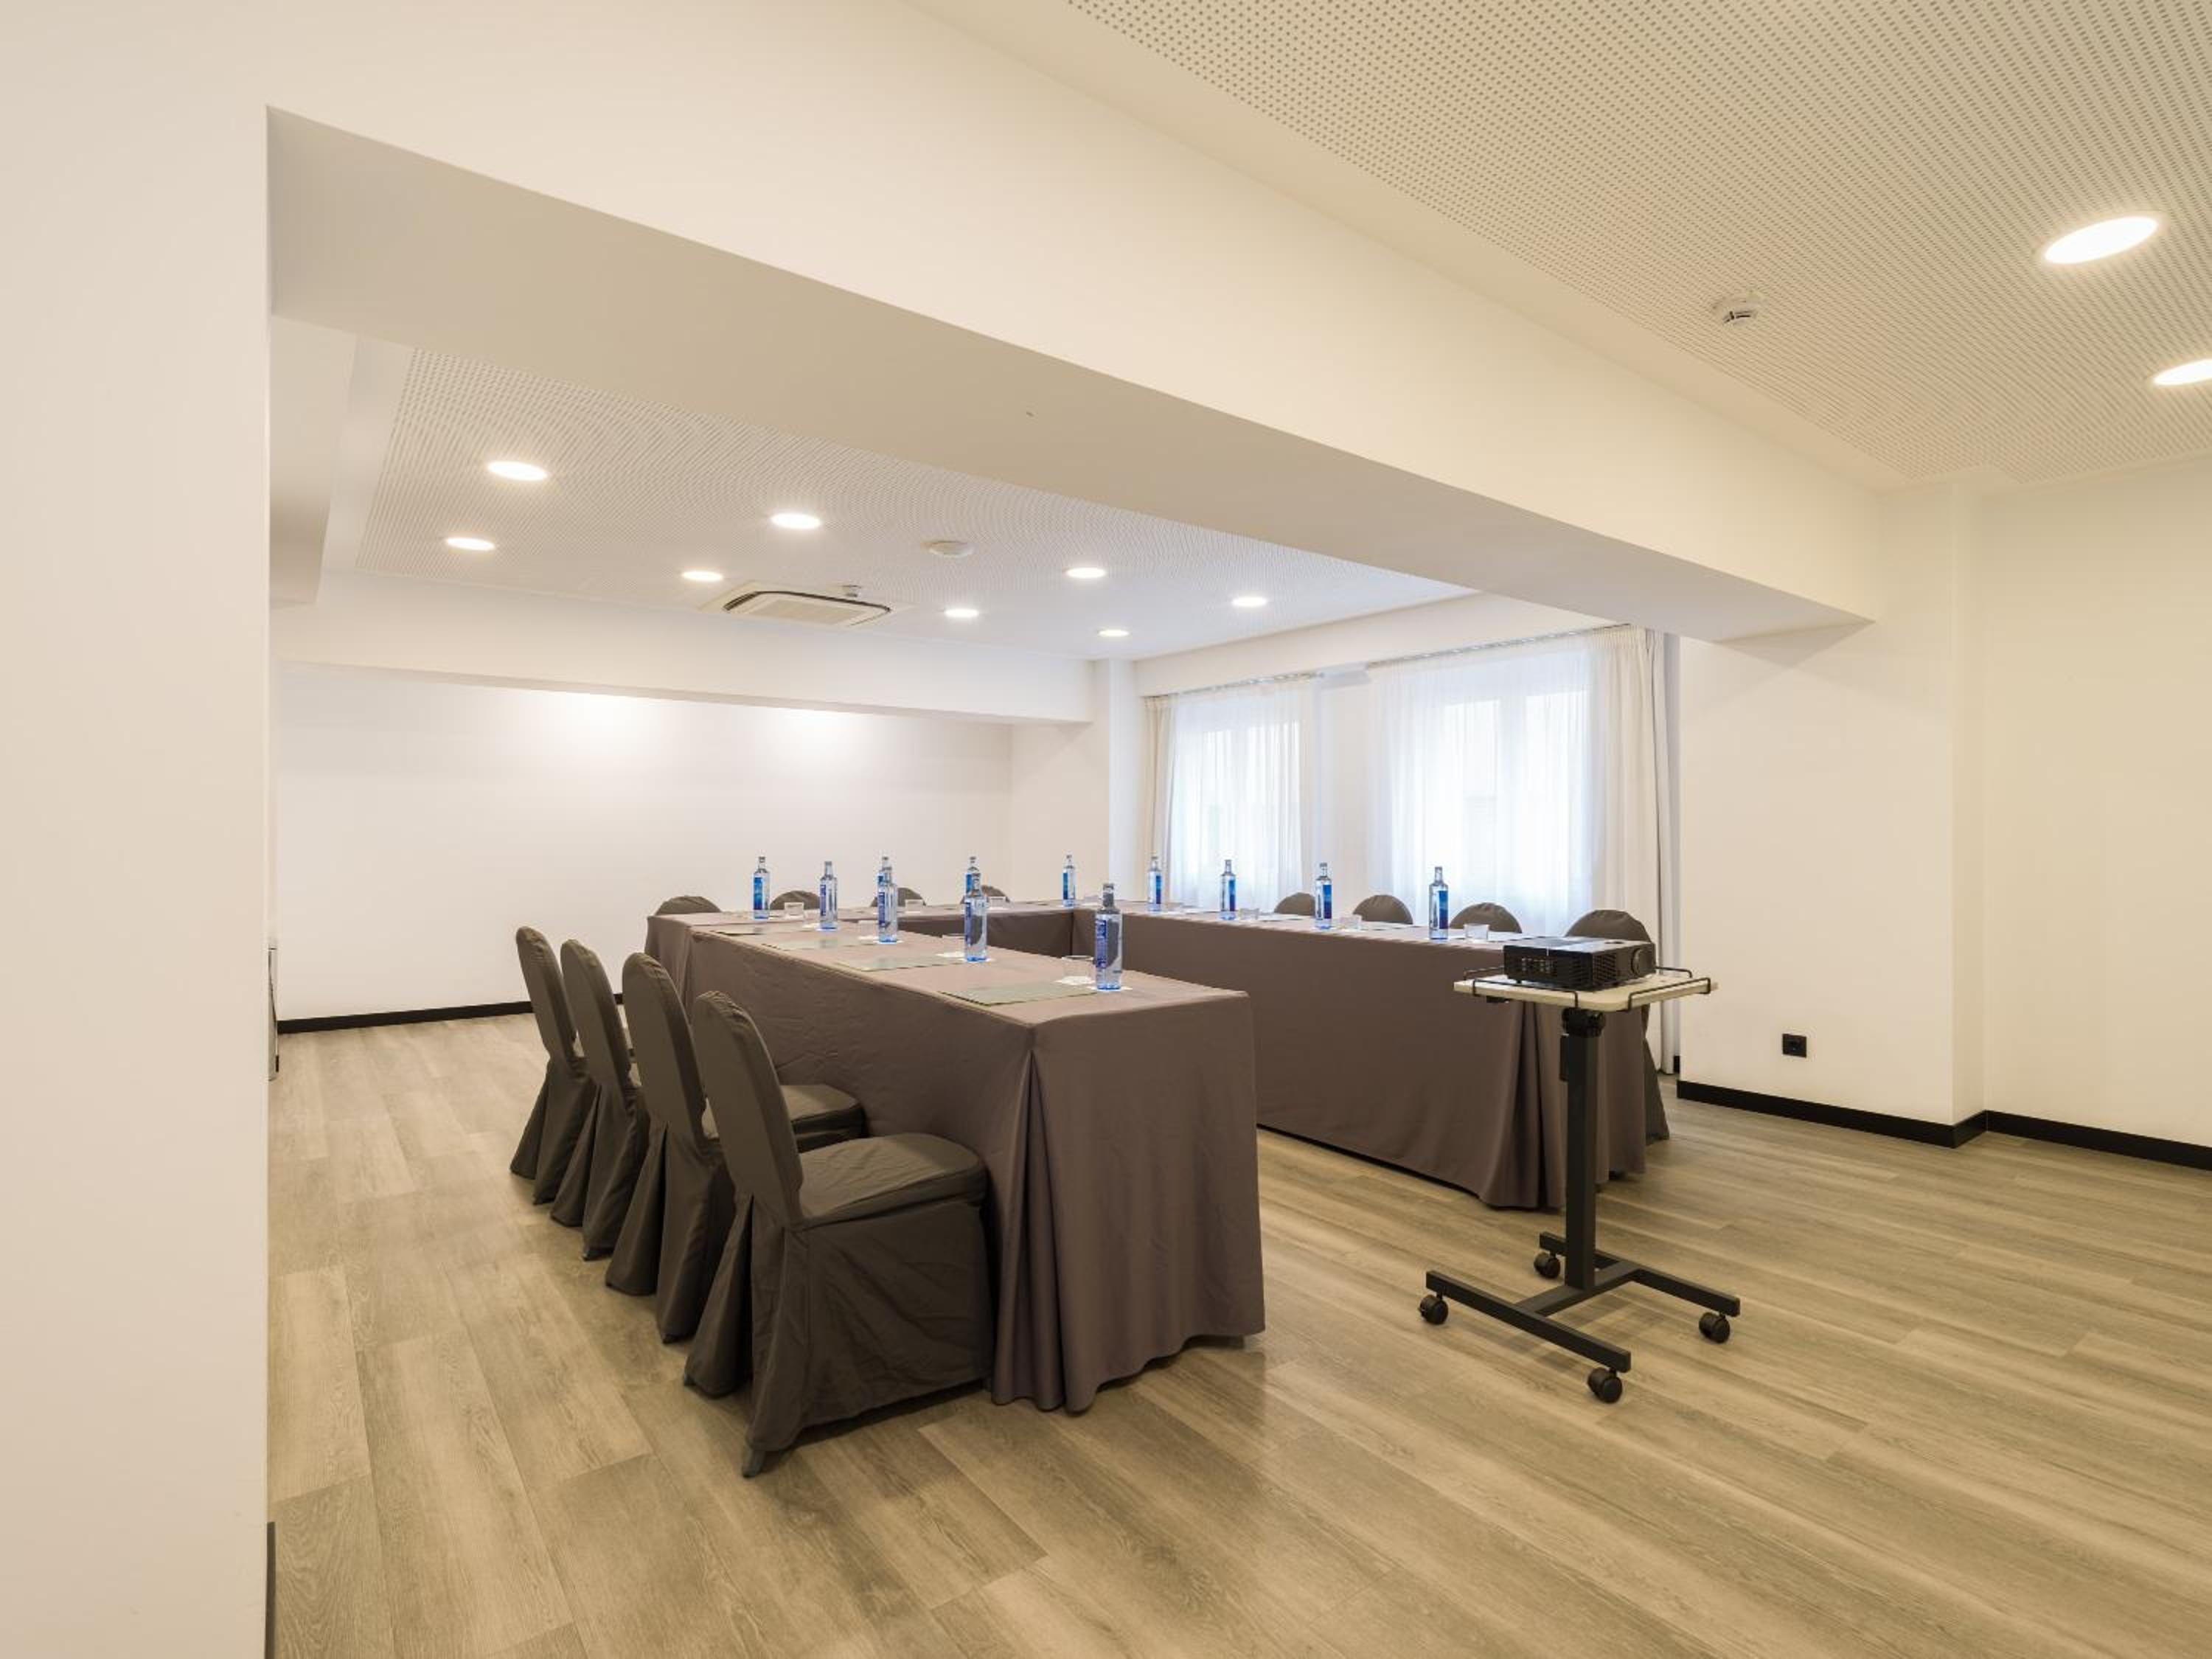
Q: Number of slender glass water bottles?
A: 12